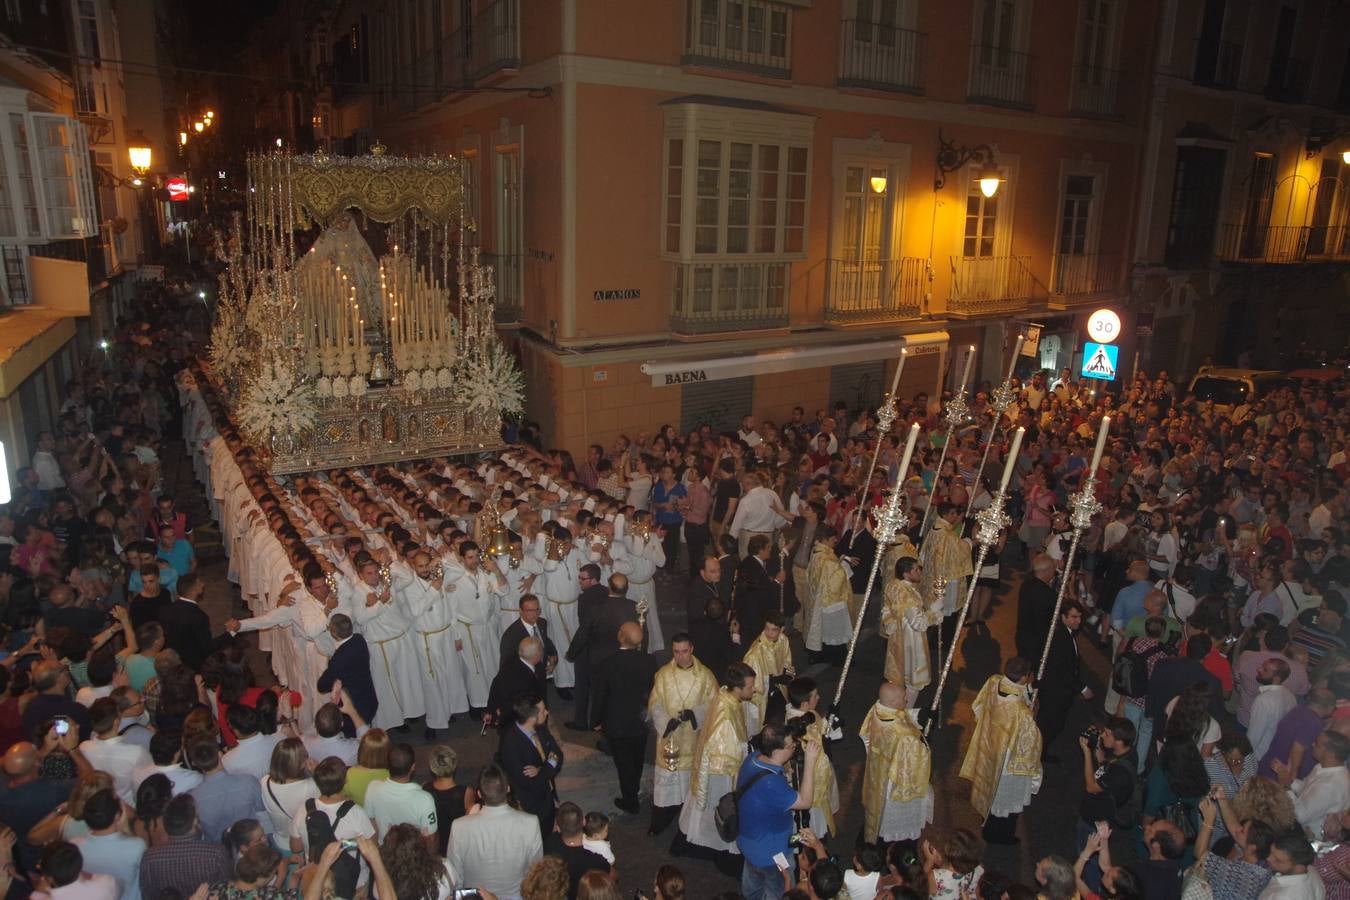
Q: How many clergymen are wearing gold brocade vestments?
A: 10